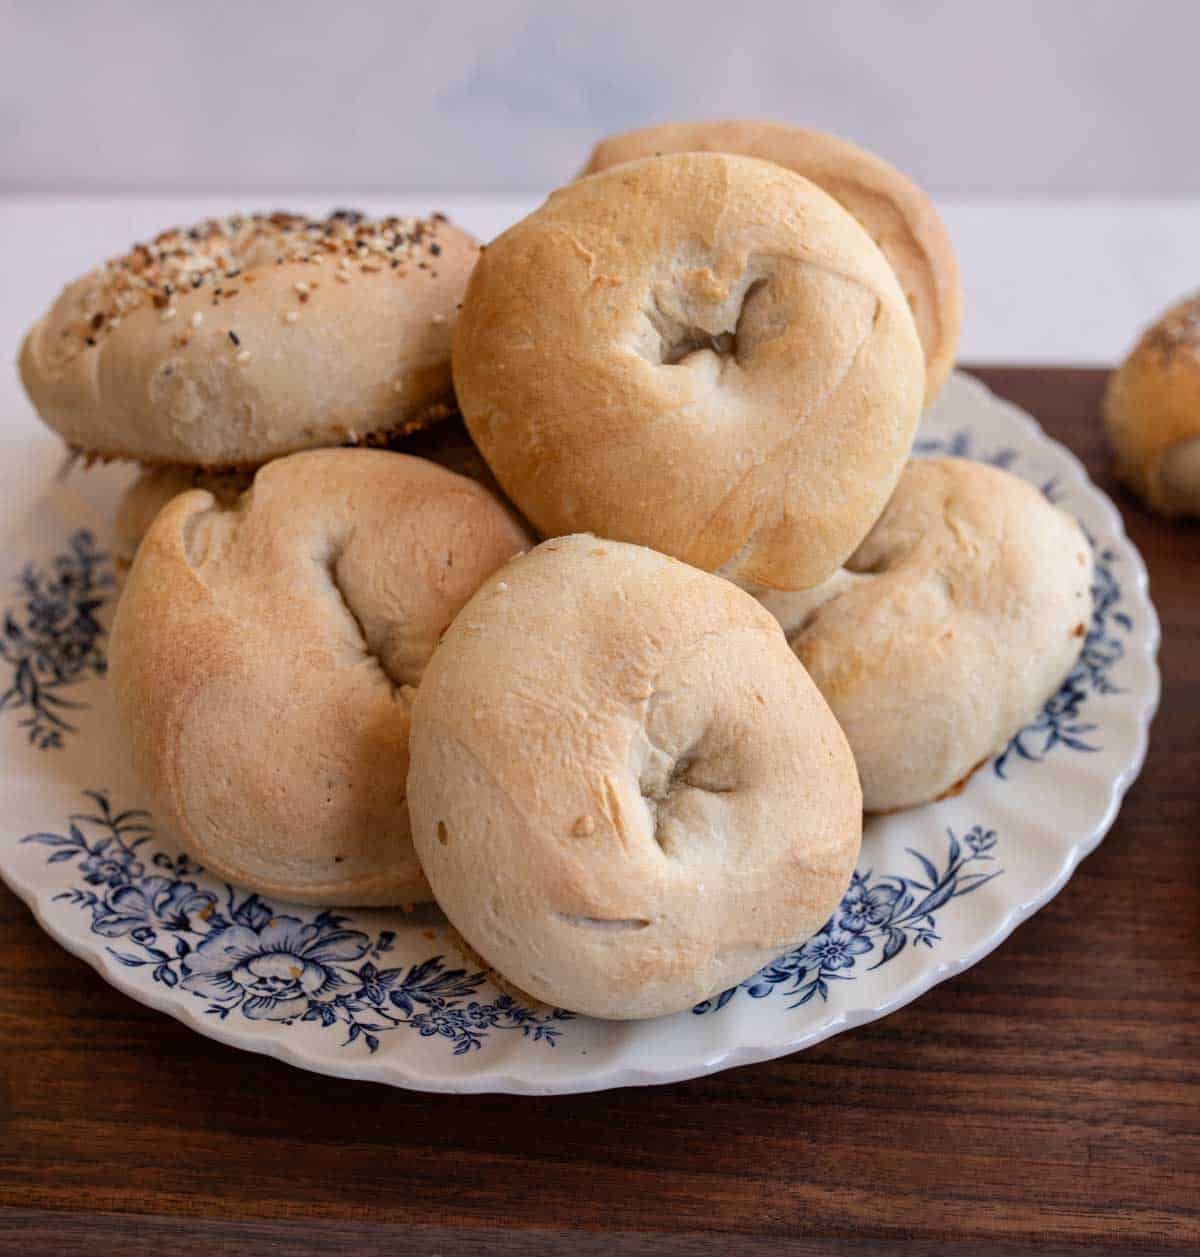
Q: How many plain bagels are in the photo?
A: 5